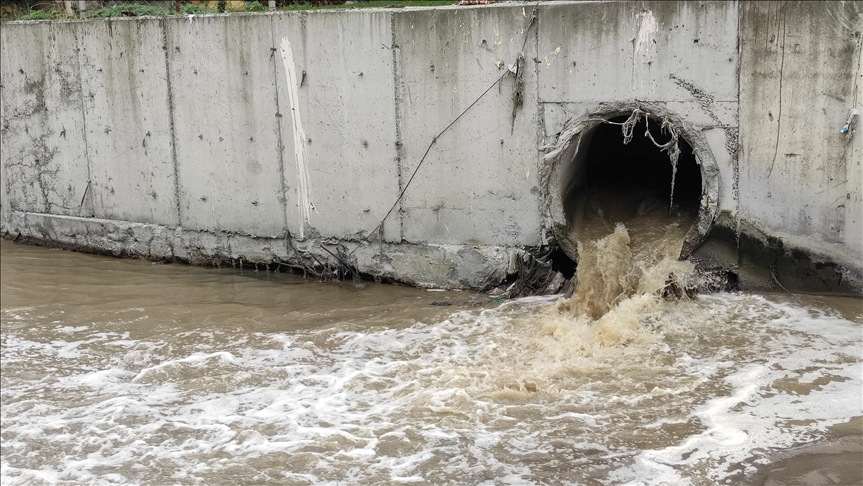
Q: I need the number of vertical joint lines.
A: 6